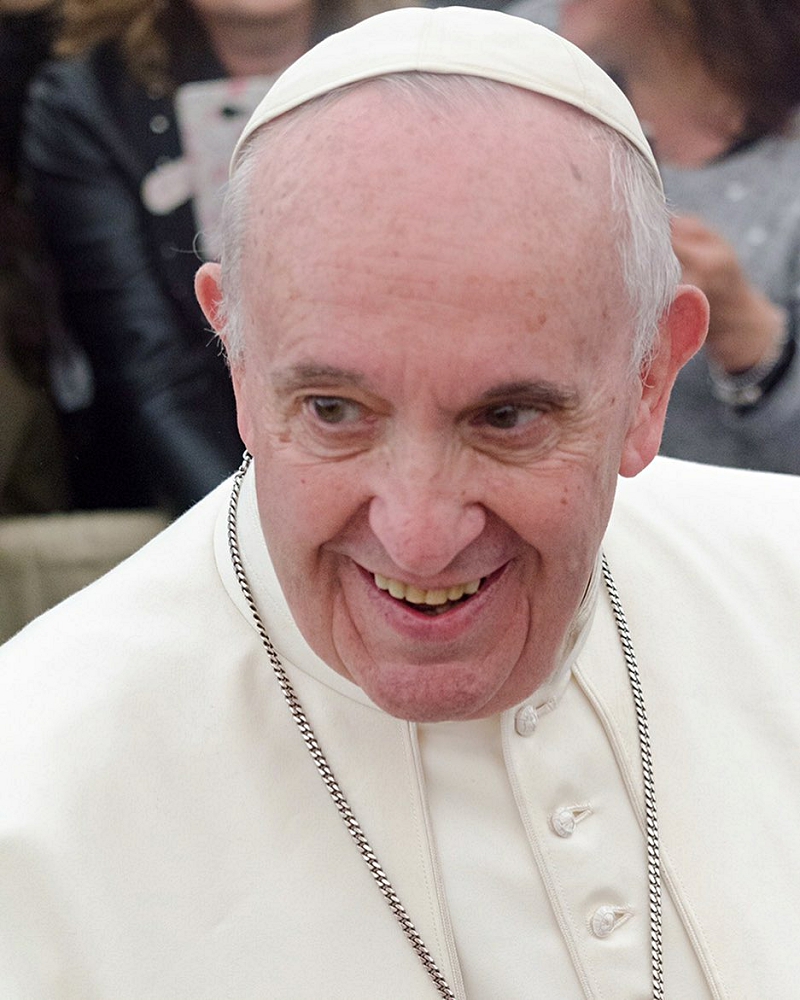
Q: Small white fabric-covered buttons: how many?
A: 3